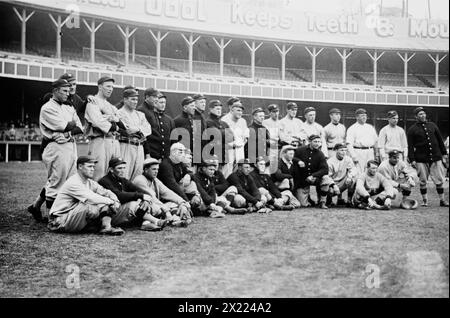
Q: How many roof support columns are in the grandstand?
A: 14